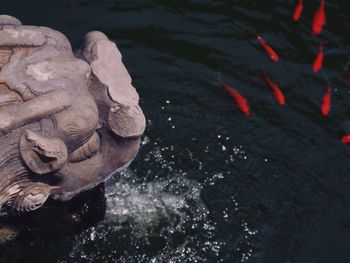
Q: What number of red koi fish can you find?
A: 8